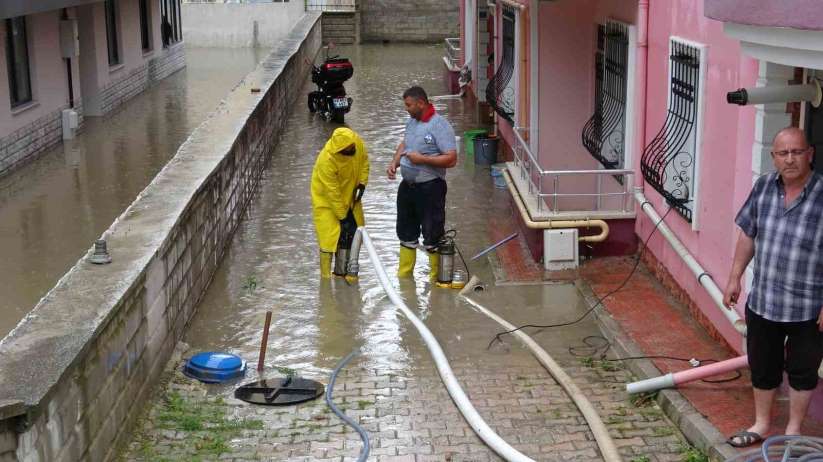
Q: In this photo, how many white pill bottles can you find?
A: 0